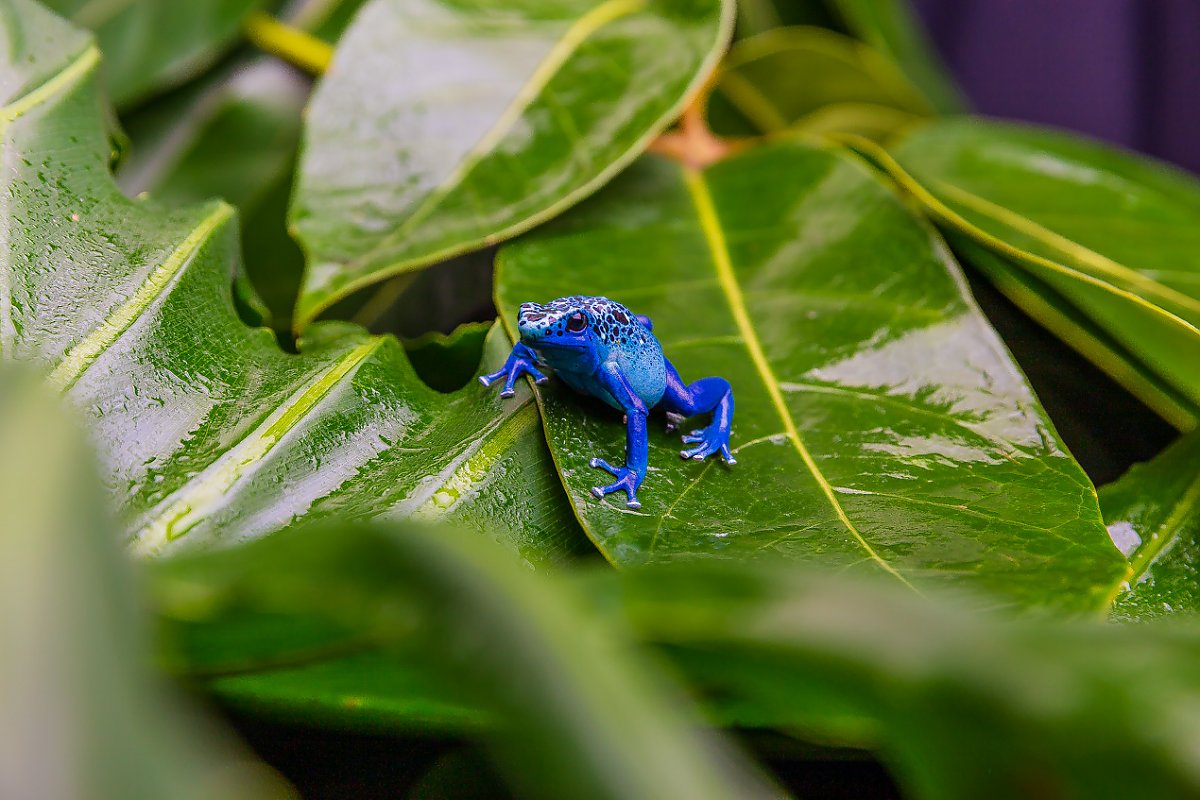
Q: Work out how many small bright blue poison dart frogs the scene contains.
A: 1